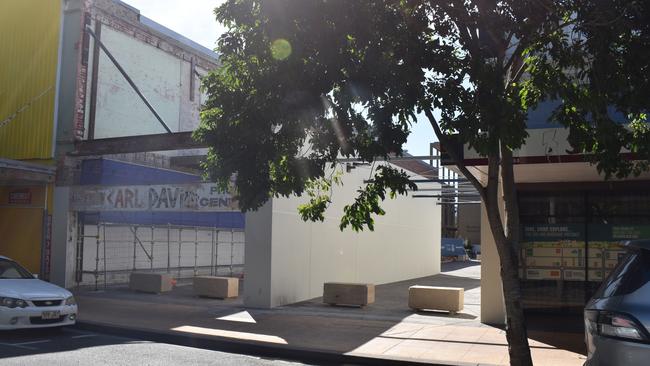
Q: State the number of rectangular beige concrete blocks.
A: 4